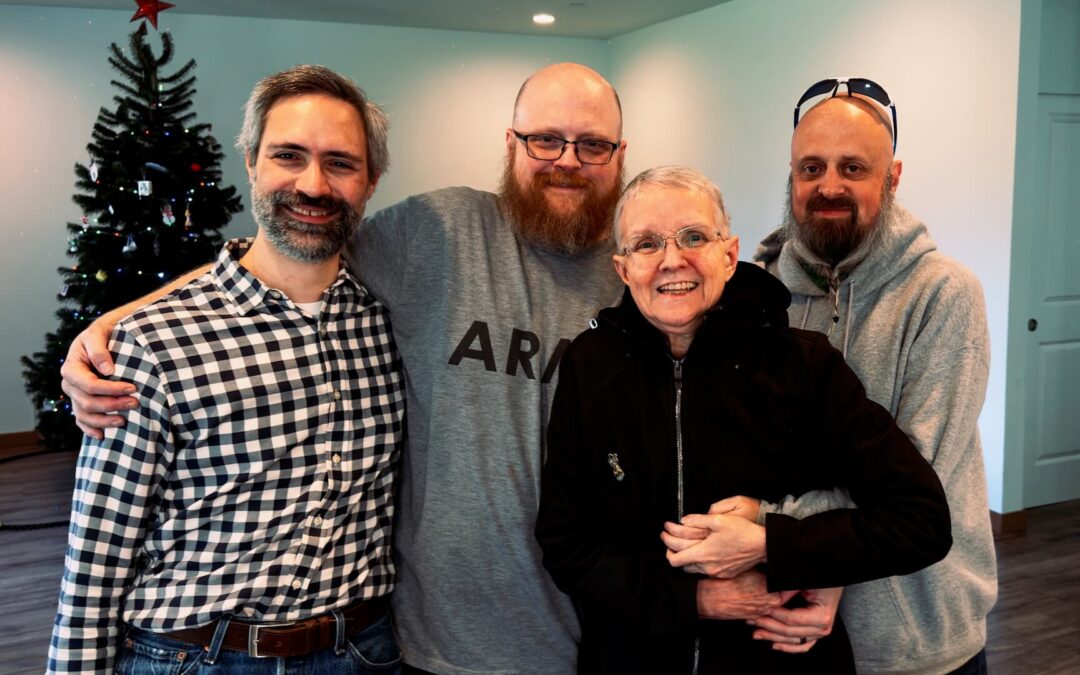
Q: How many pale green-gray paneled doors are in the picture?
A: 1